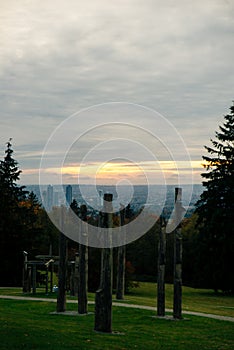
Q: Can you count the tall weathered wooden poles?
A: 6